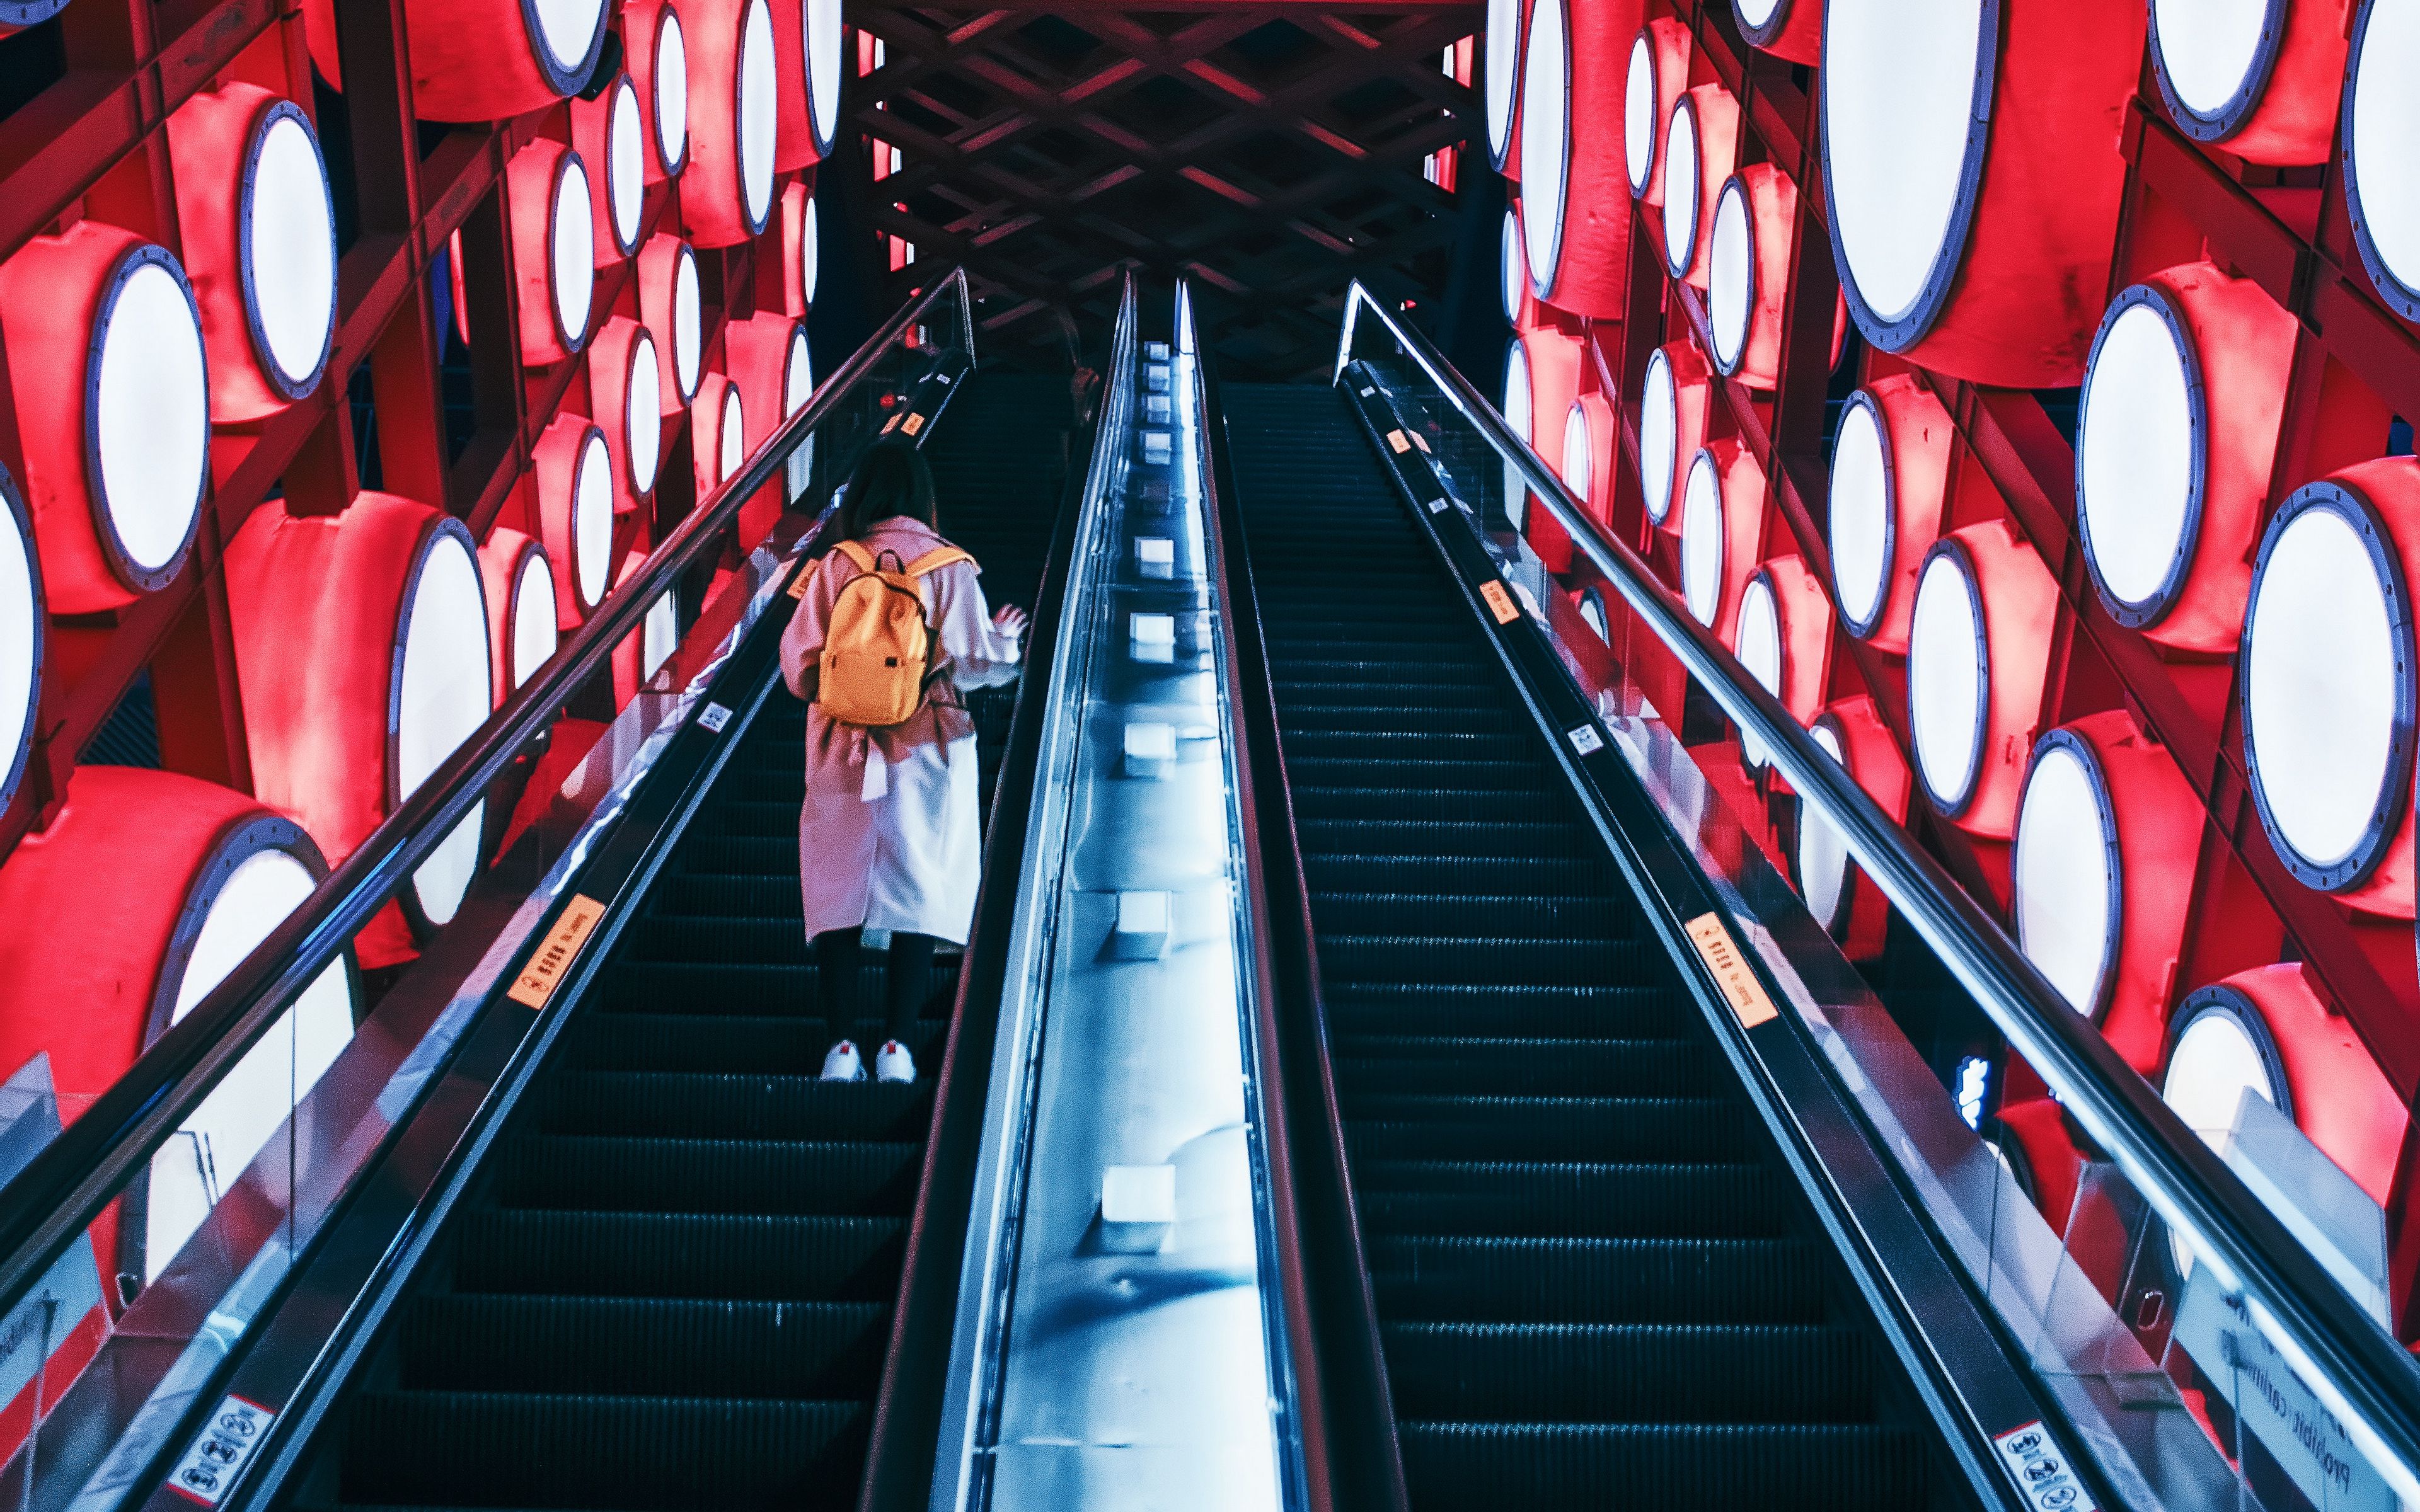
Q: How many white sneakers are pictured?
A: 2